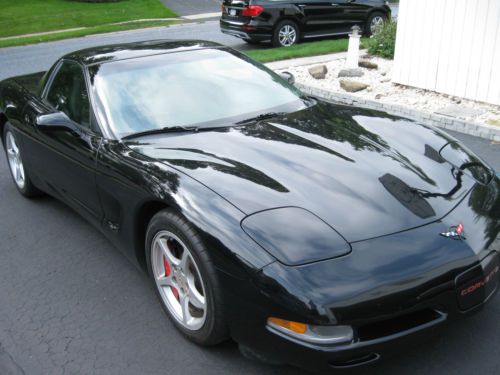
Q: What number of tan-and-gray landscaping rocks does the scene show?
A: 4